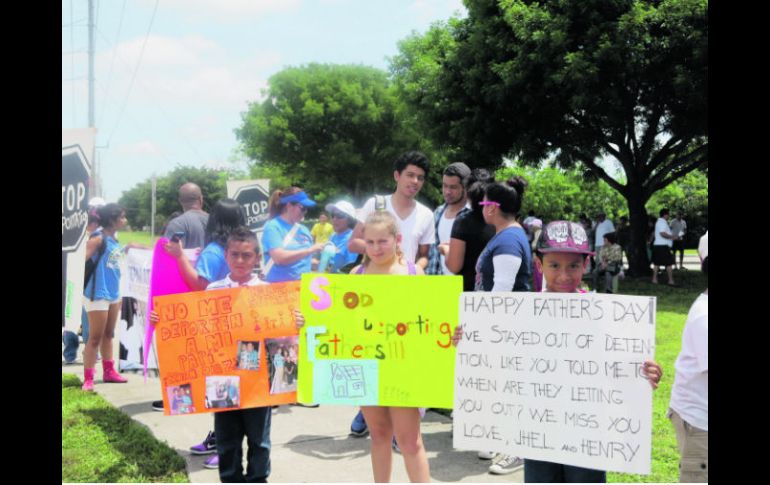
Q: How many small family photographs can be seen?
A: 4